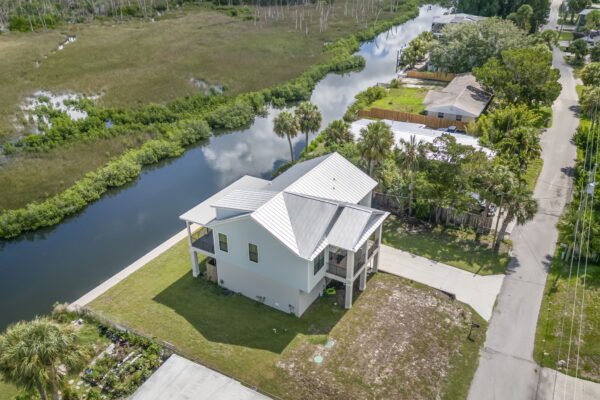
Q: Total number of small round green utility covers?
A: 2